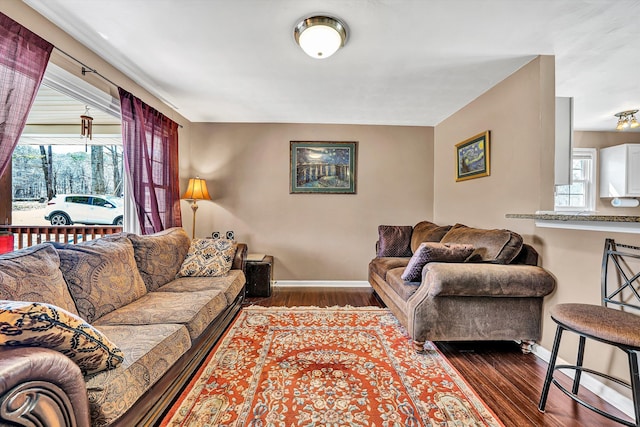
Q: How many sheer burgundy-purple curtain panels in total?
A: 2